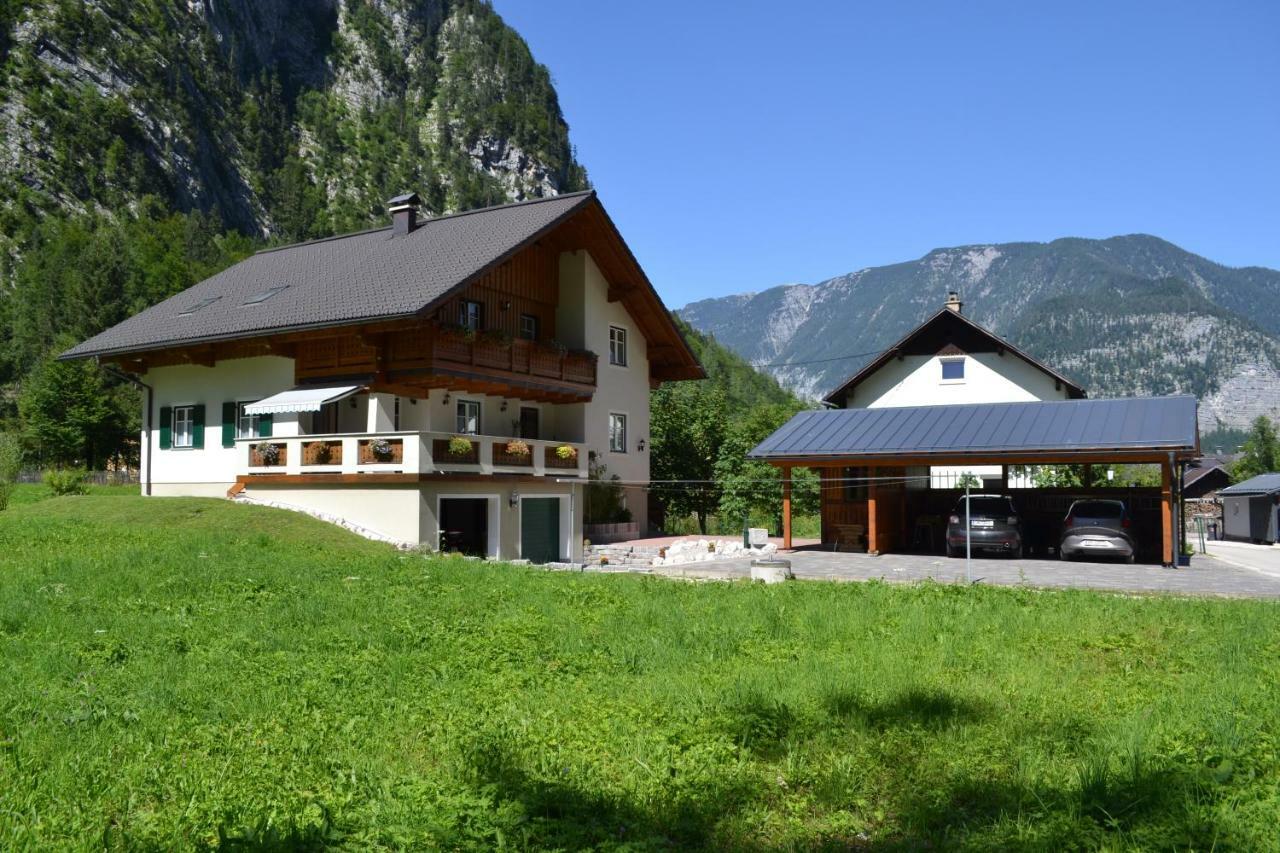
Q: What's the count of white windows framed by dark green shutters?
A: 2